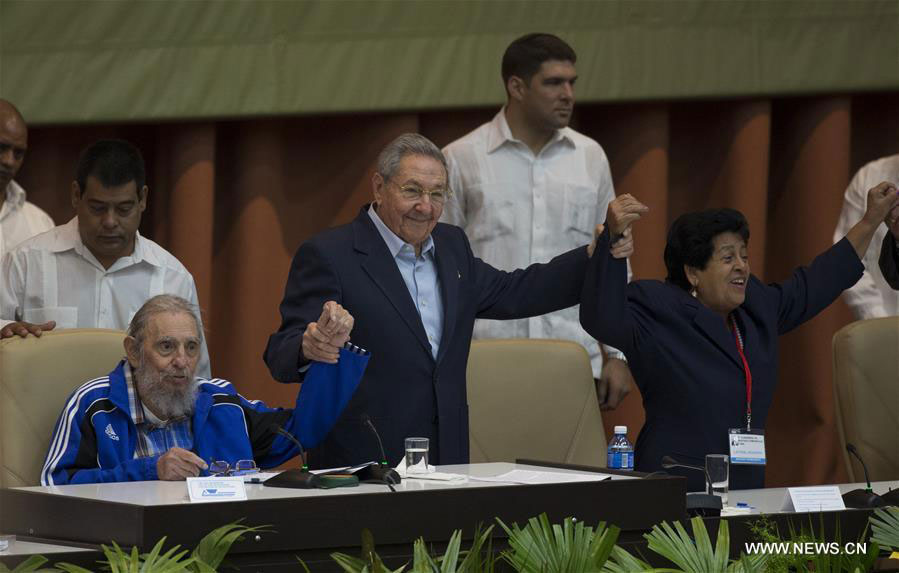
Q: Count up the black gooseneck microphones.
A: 4